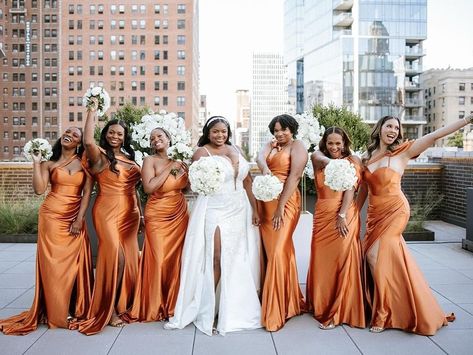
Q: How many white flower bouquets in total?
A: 6